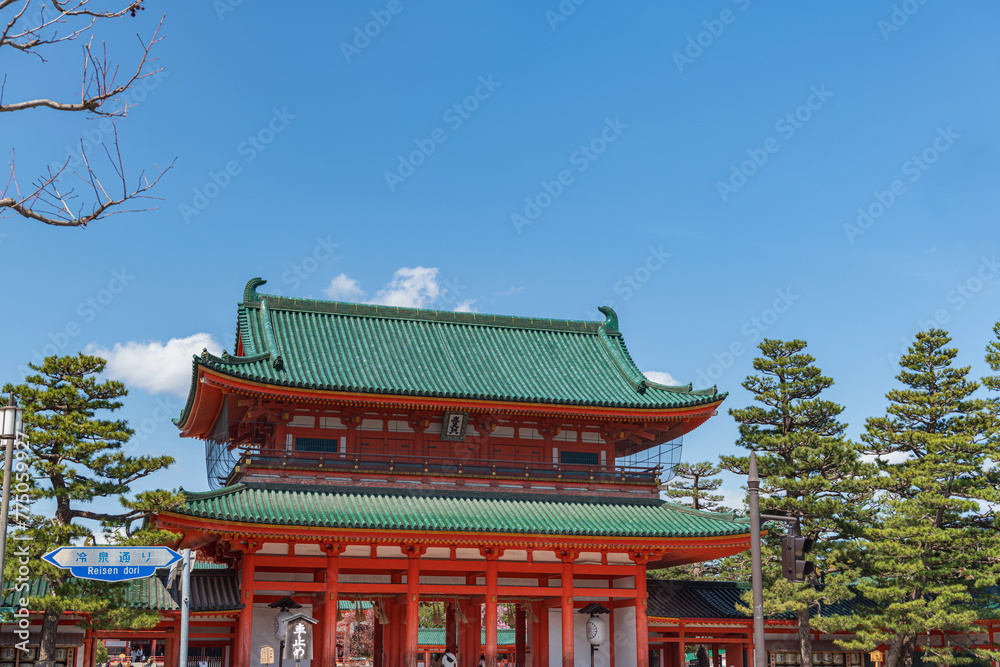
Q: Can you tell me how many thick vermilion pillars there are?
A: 6